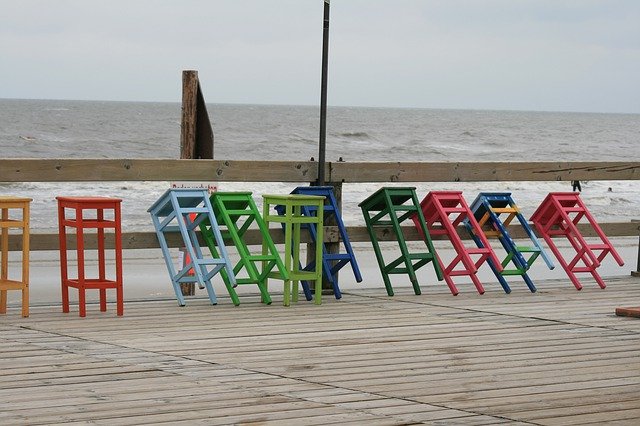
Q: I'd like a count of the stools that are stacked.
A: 7